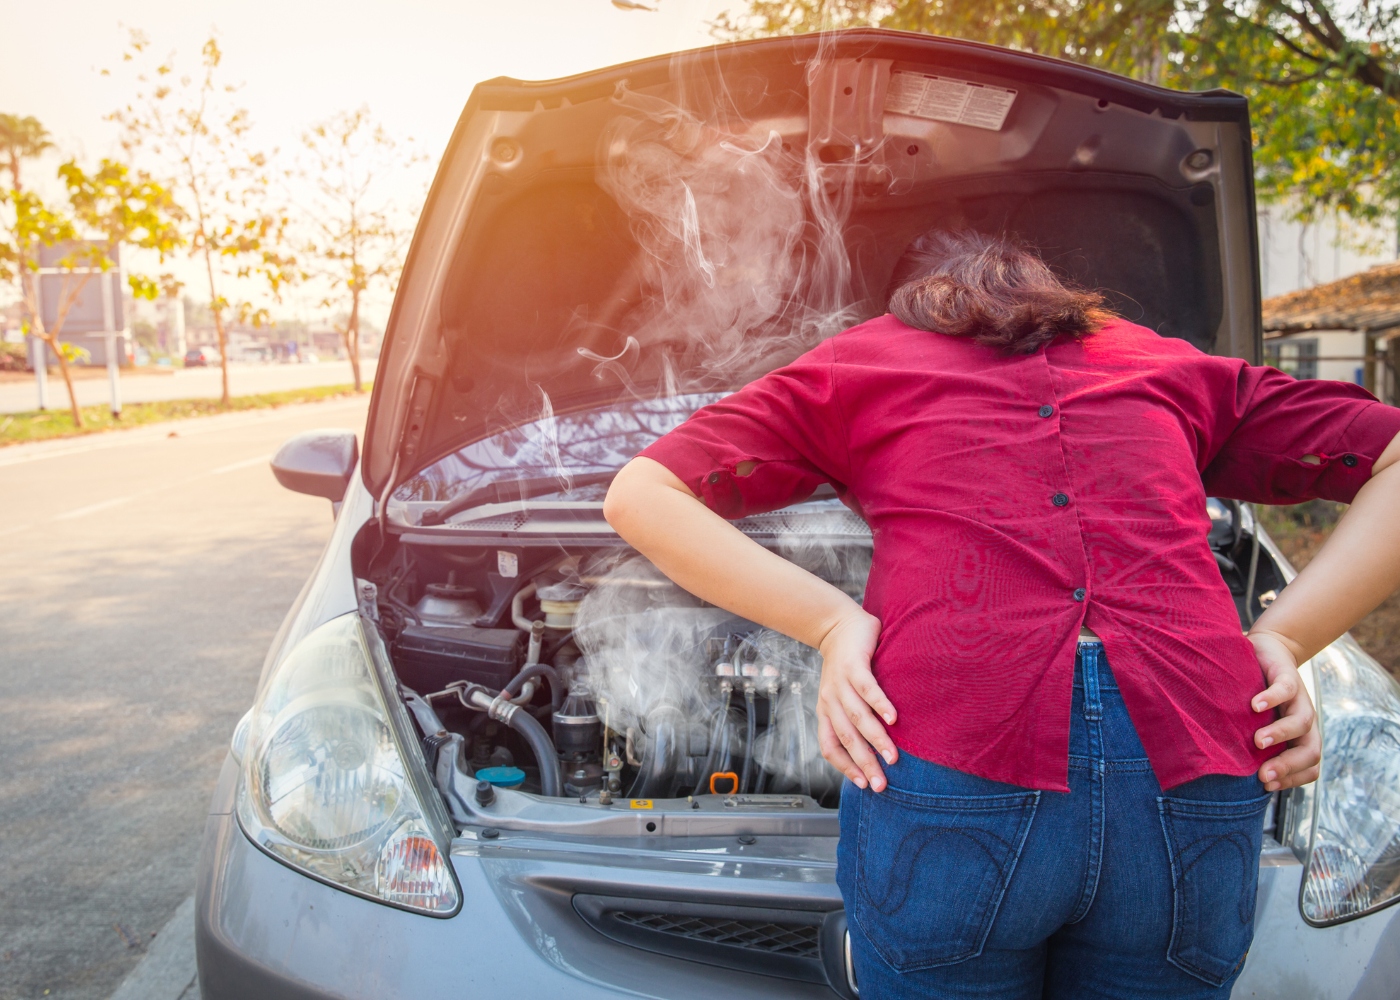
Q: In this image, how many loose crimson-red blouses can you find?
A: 1